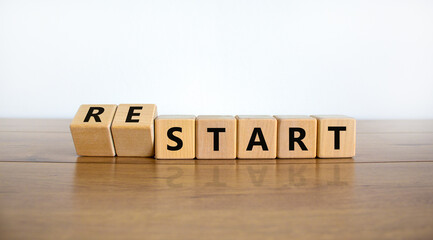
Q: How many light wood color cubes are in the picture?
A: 7